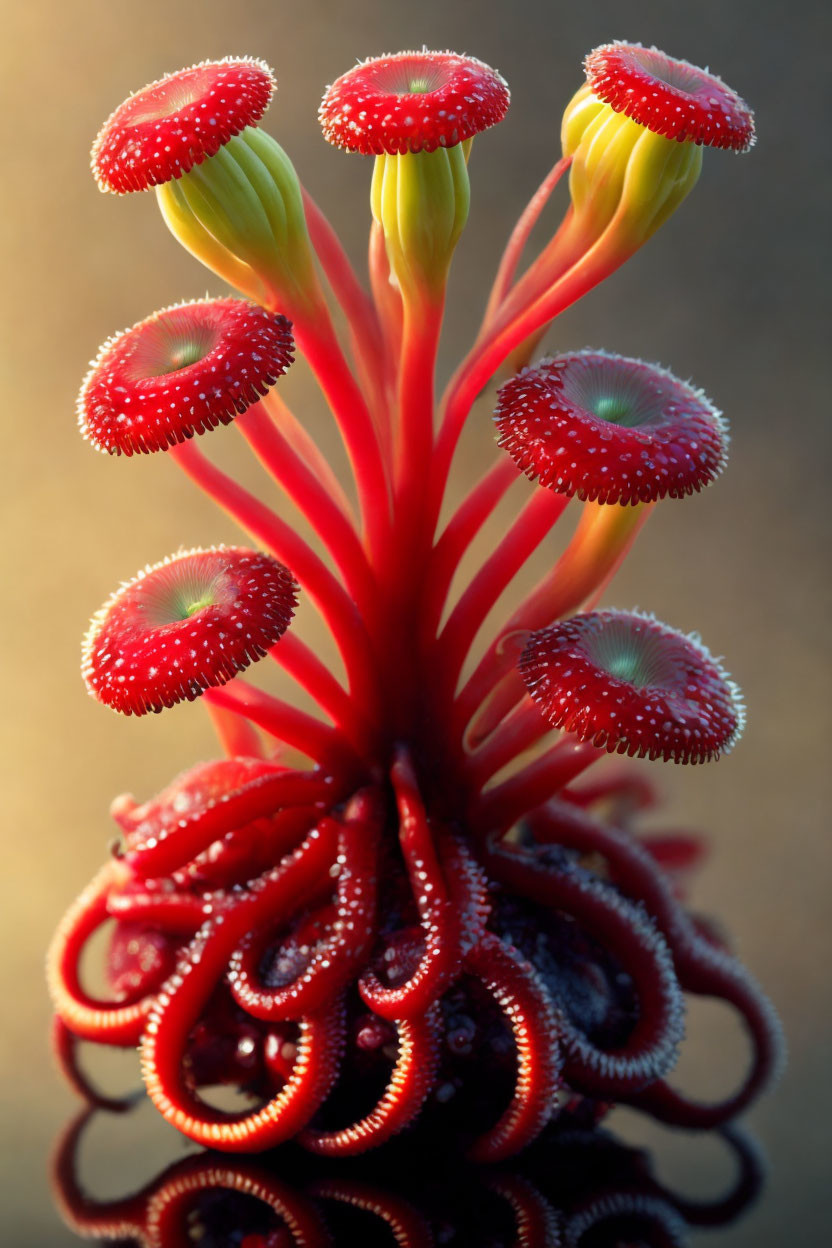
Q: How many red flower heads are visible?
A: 7